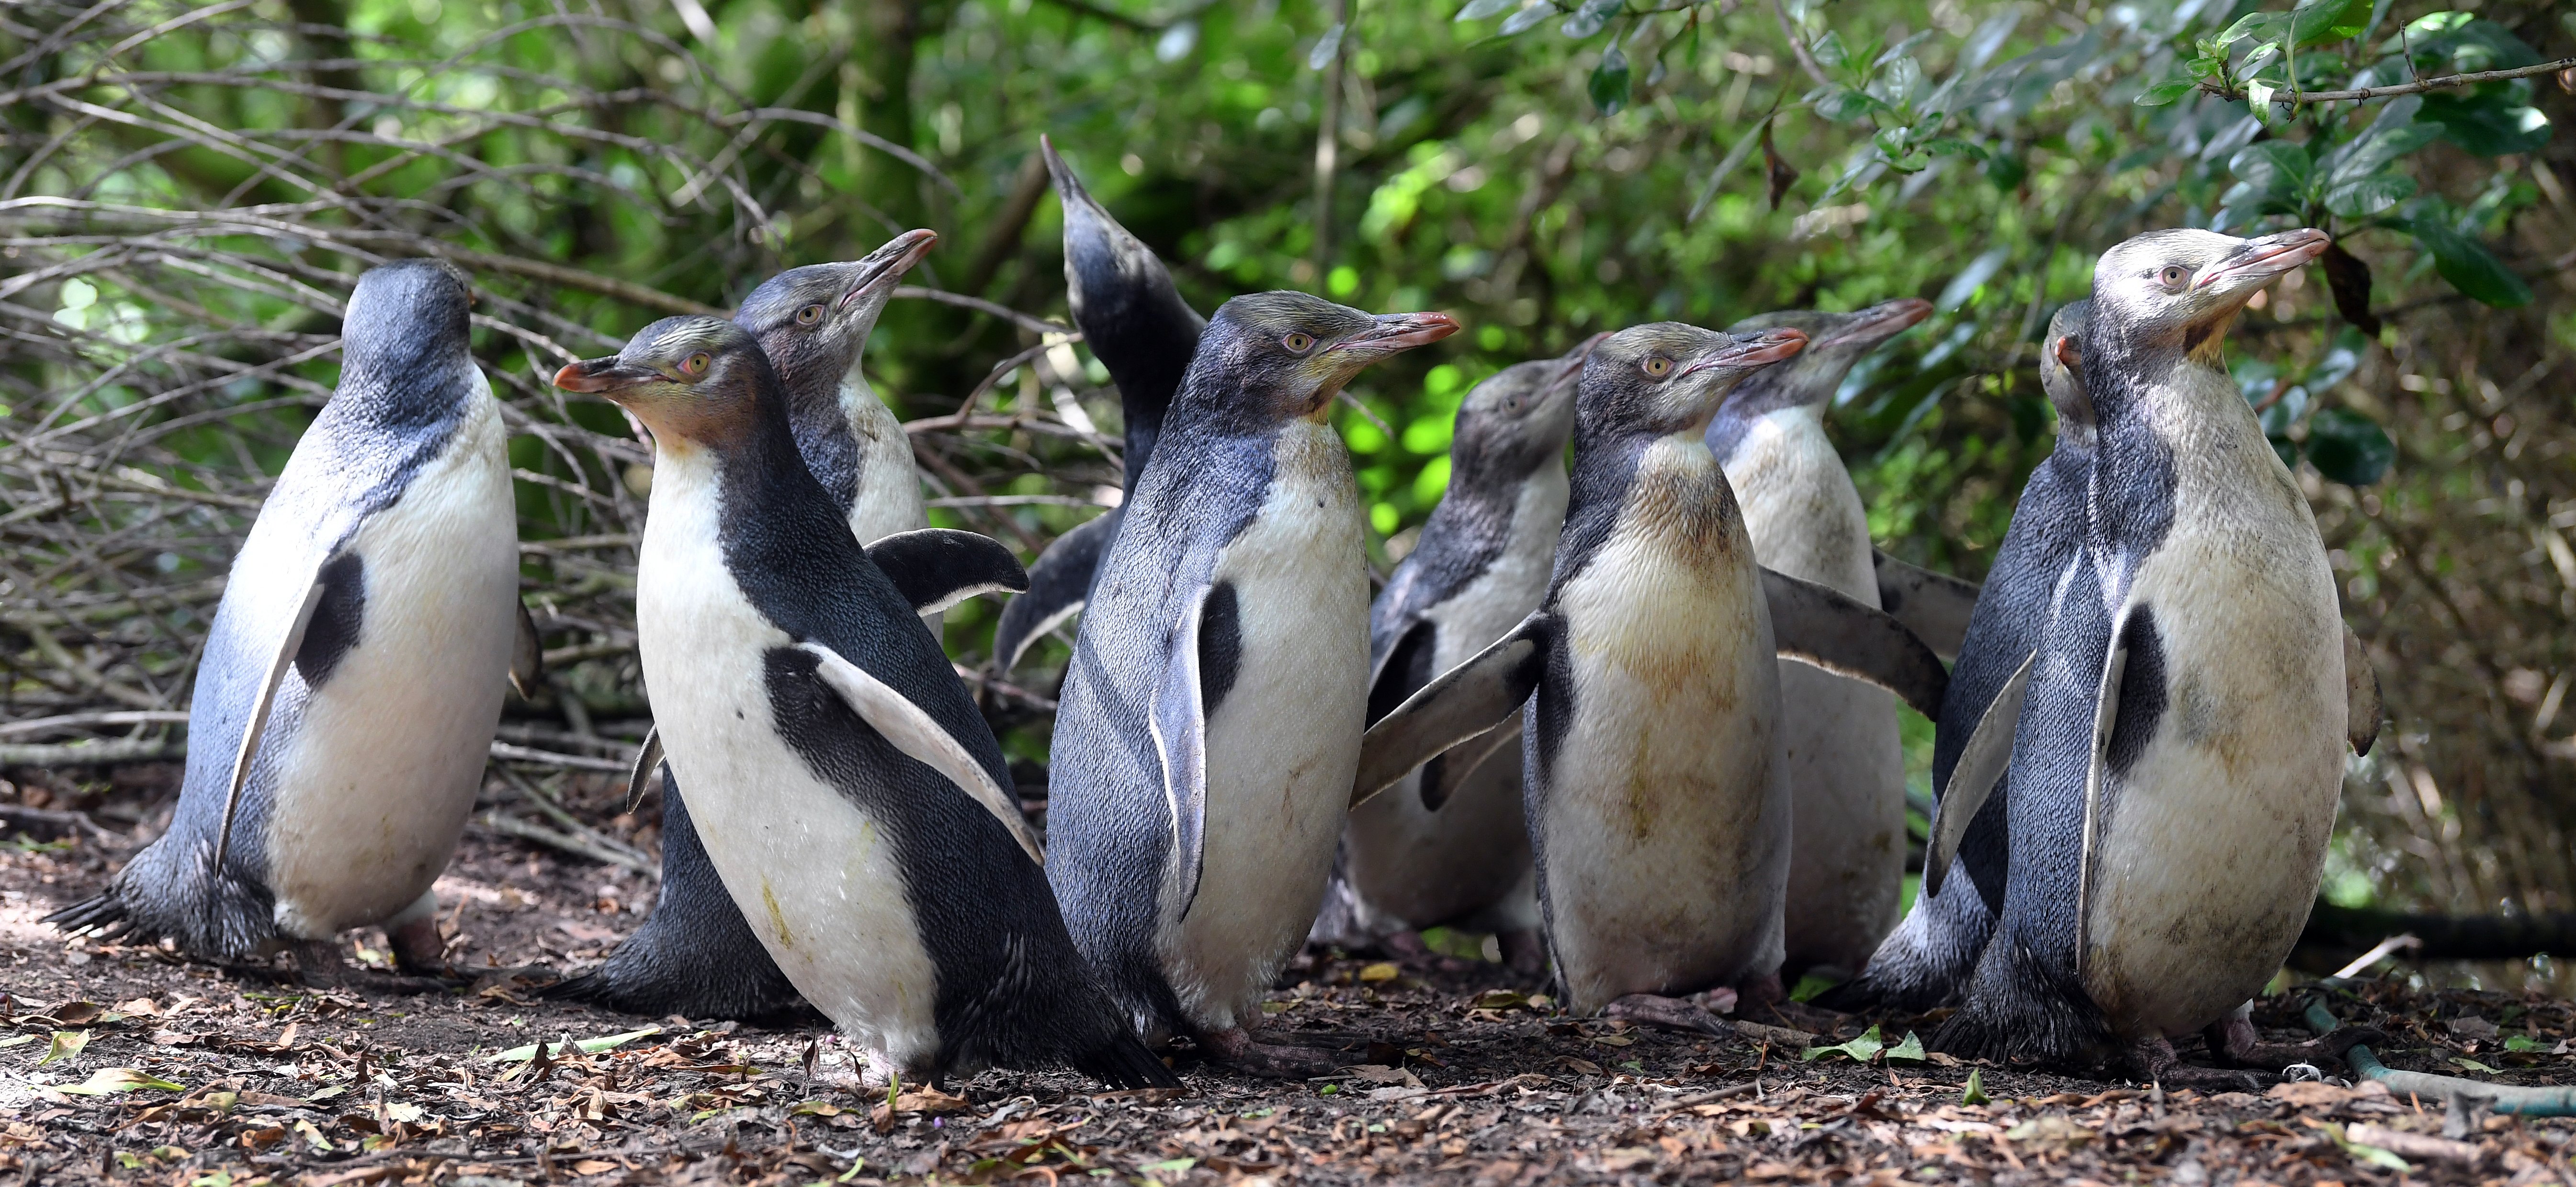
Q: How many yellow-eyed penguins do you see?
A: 10